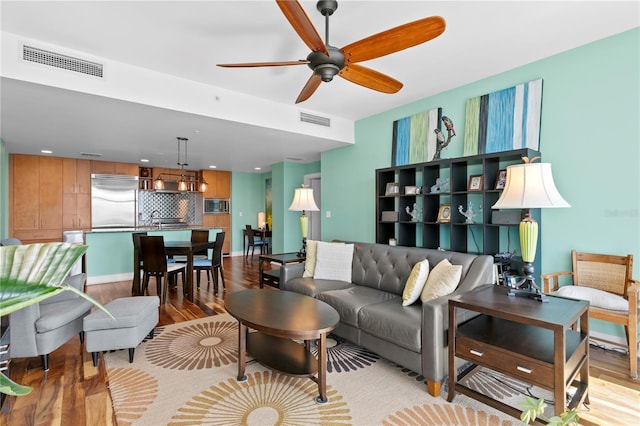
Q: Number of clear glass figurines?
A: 3